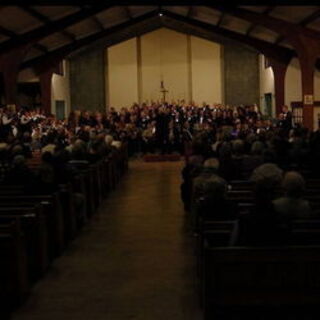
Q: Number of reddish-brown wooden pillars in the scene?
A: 4